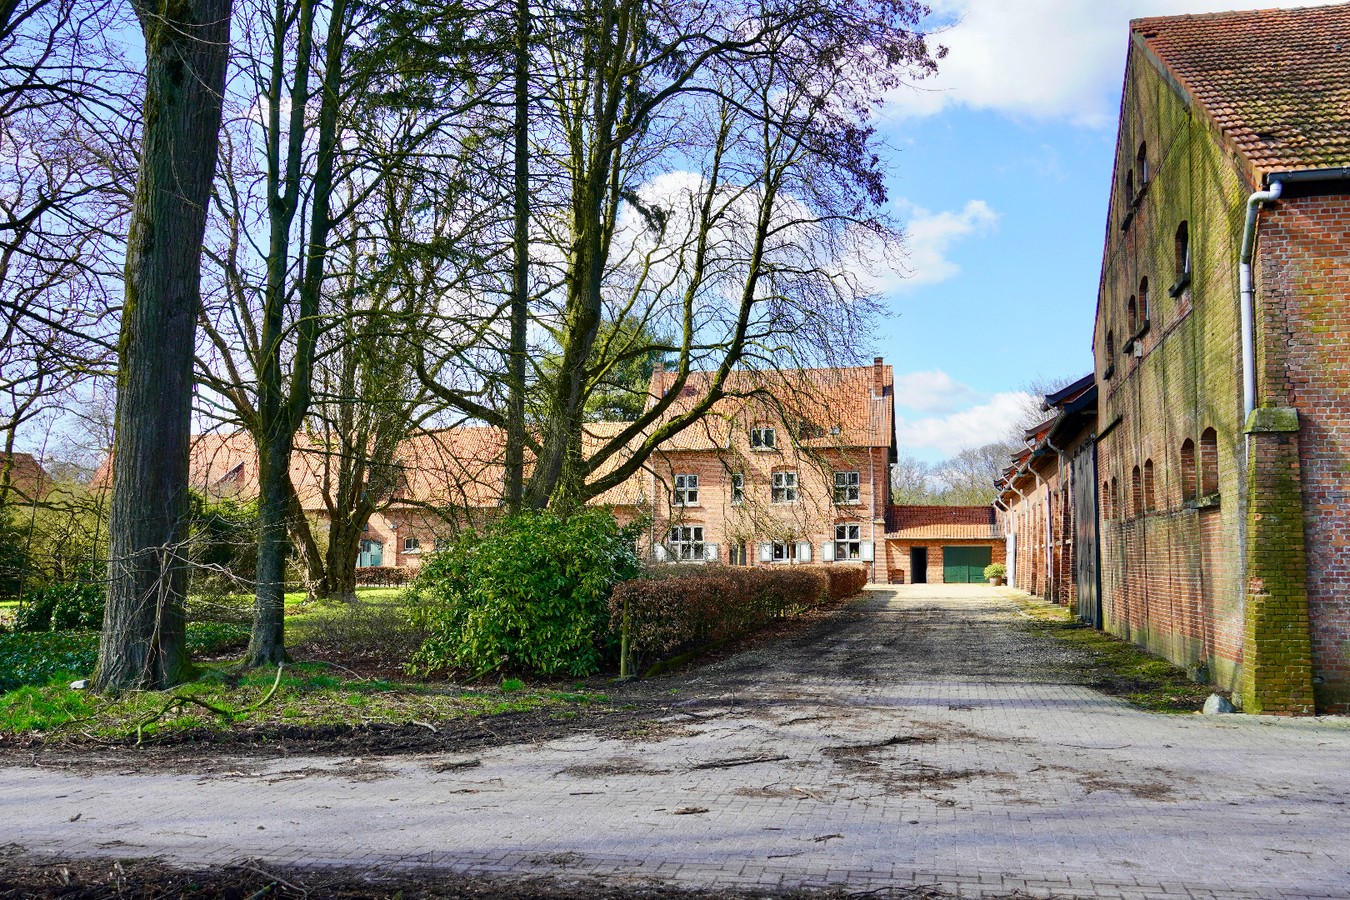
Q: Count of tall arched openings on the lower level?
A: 6